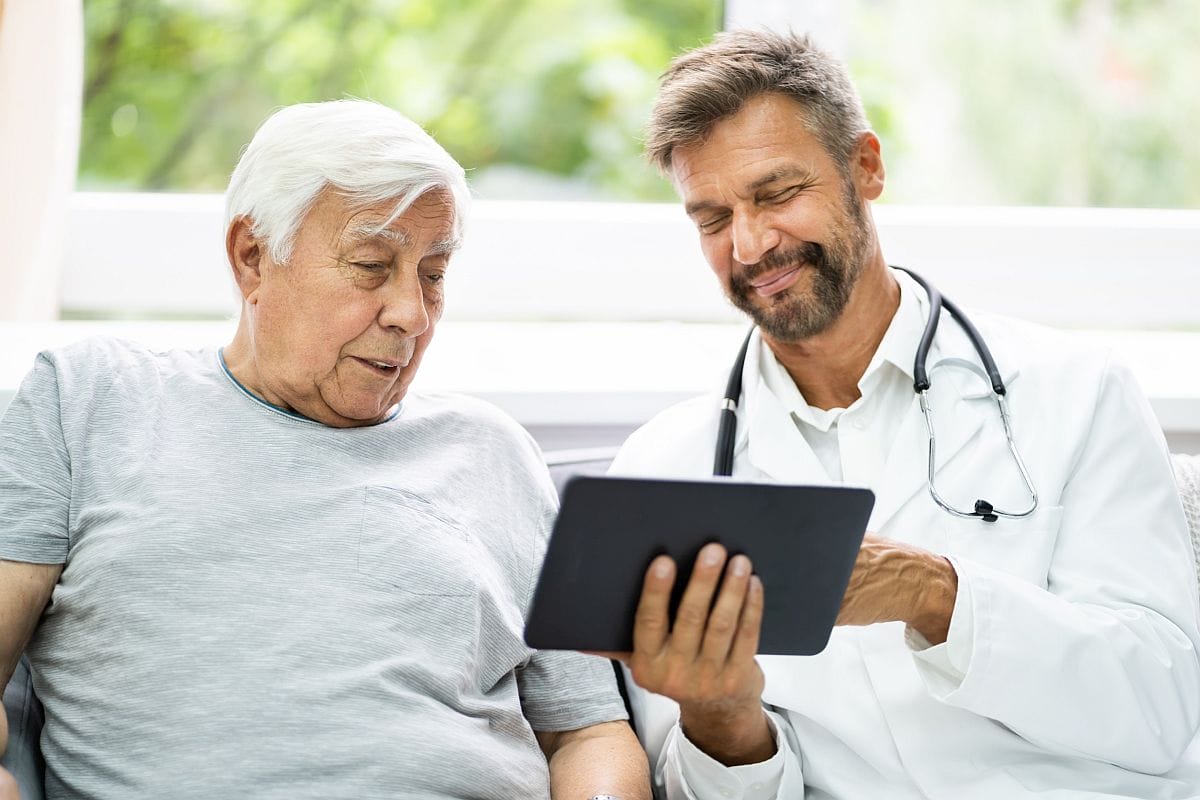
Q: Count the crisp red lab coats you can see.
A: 0